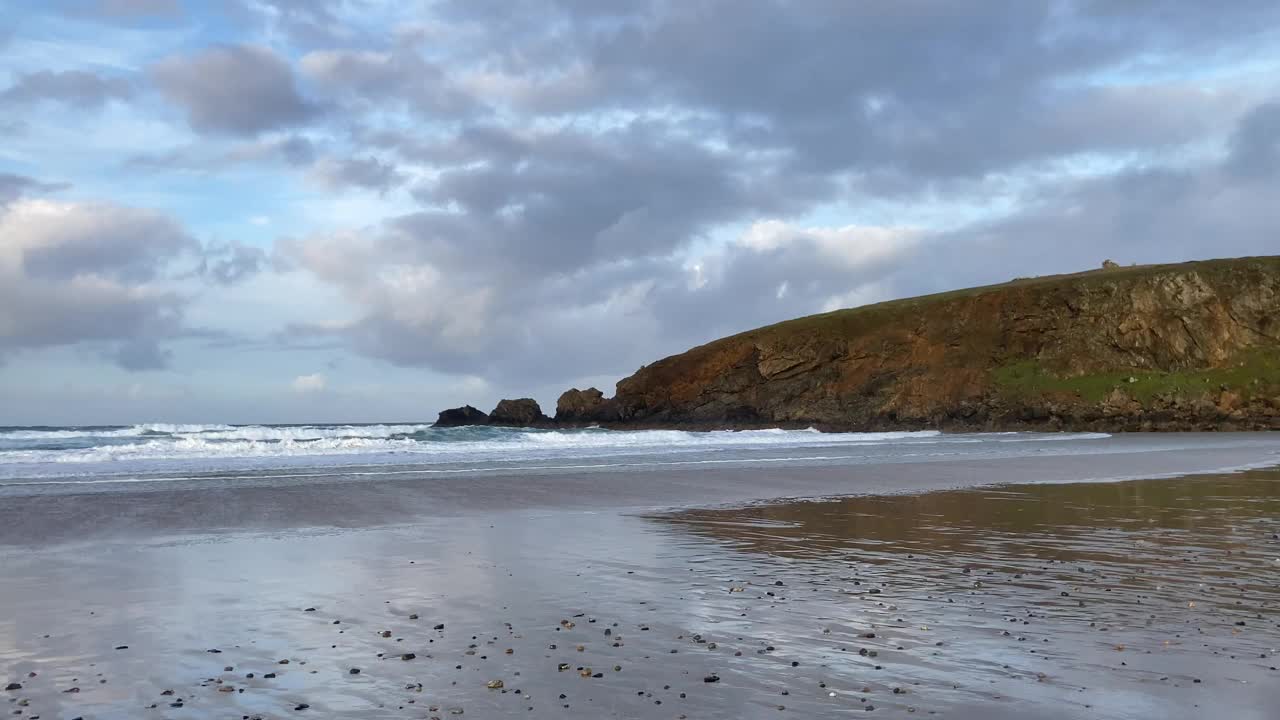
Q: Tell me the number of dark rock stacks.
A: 3